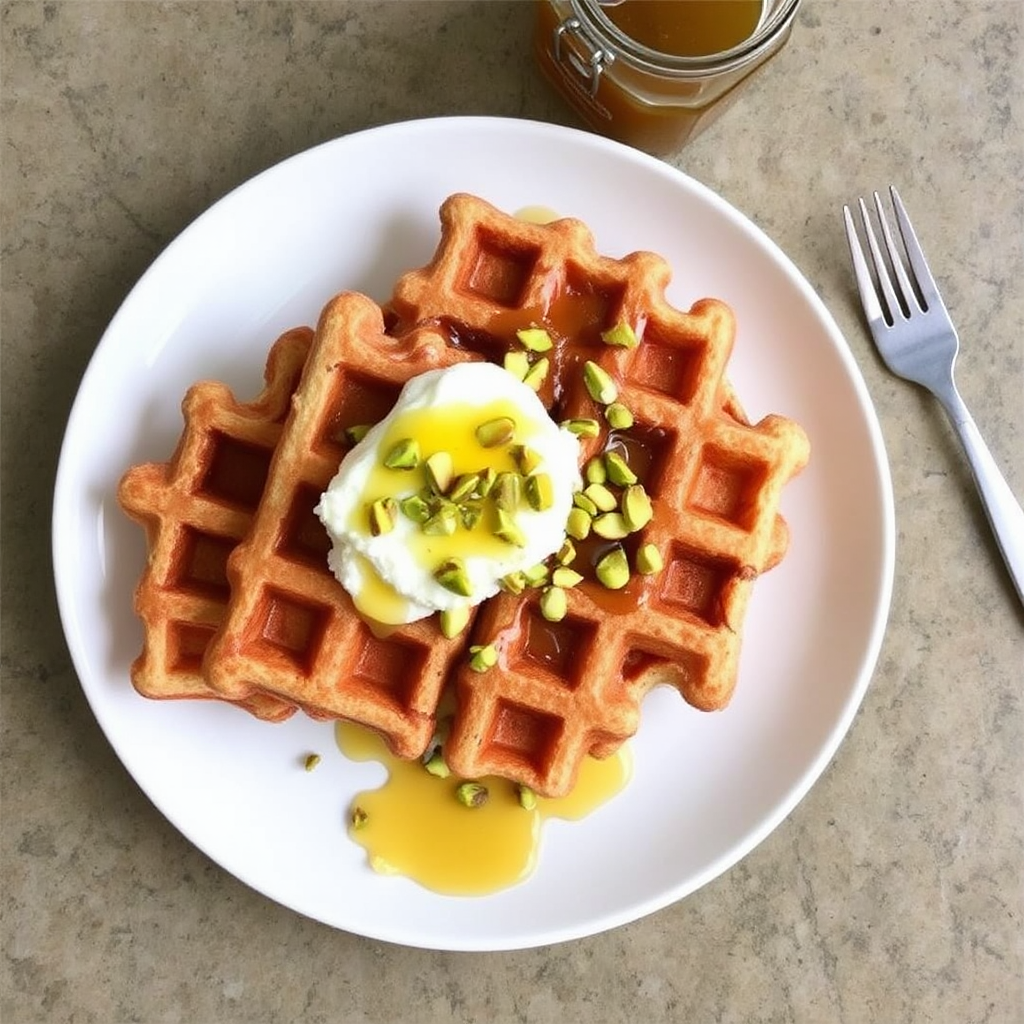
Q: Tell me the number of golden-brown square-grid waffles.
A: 3